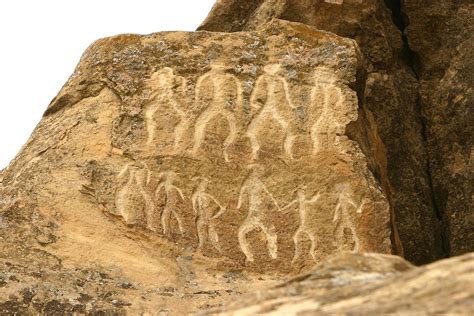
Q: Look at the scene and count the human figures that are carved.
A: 10